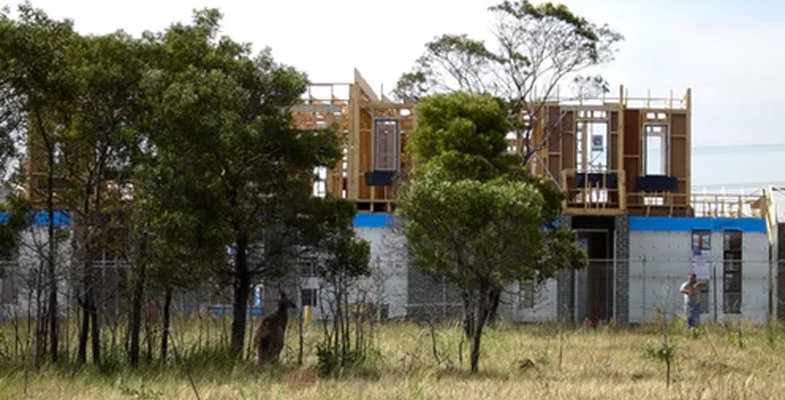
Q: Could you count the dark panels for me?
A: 3